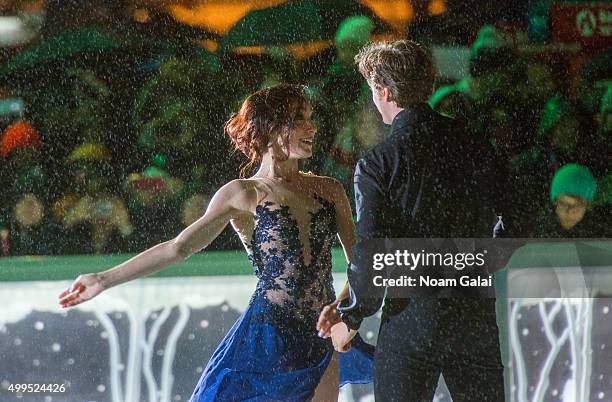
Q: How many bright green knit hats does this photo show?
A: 1